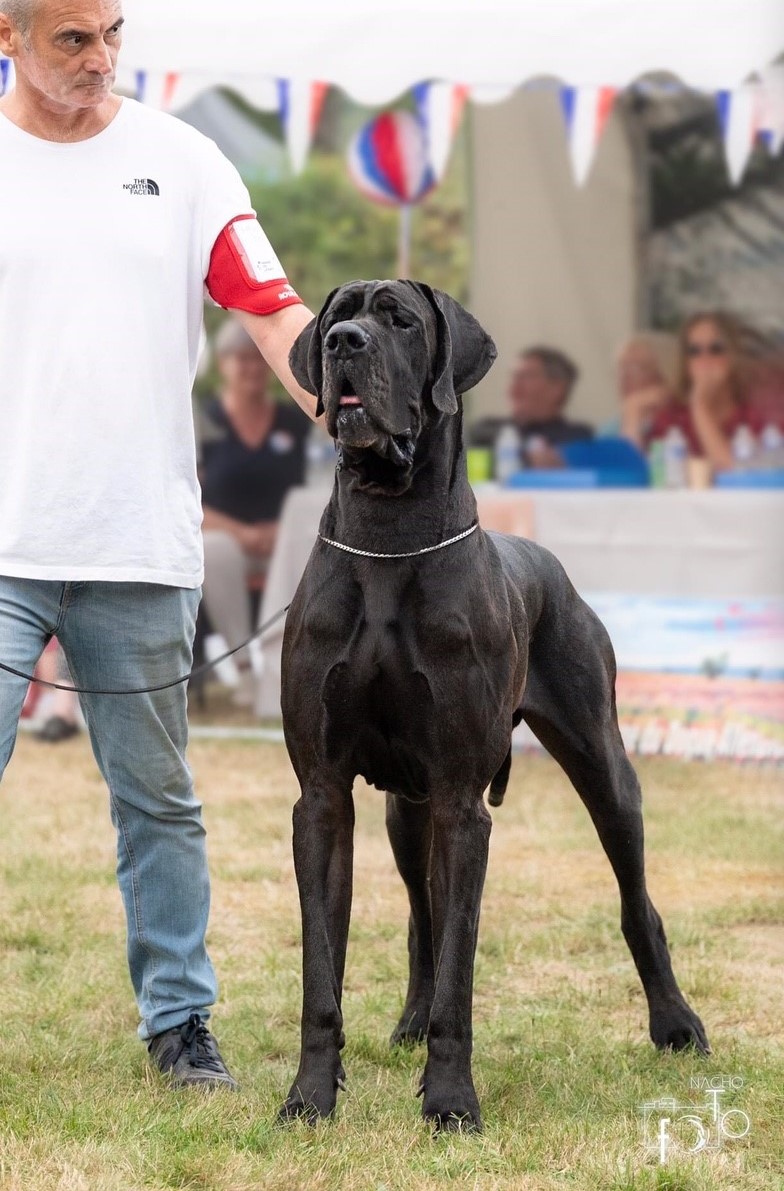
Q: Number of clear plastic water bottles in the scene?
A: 4